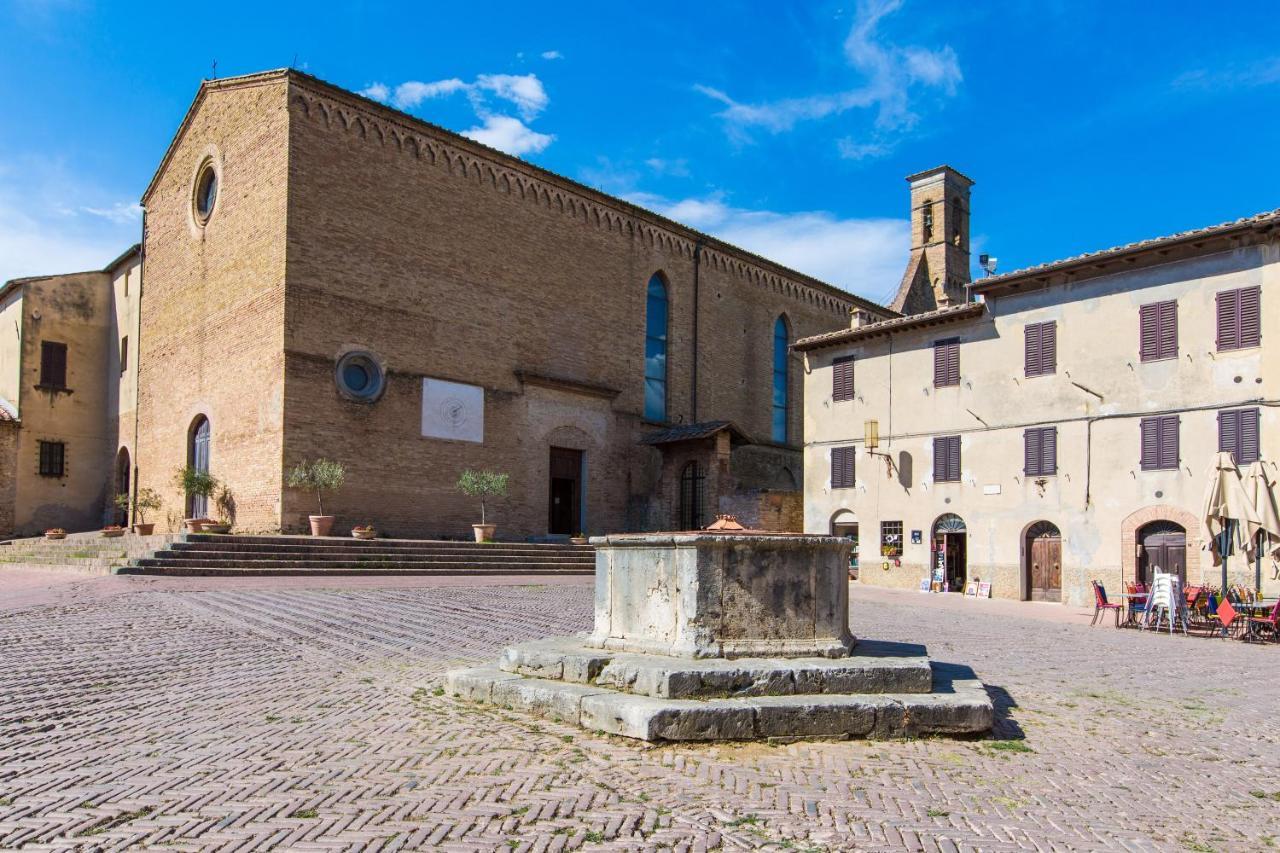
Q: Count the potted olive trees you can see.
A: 4